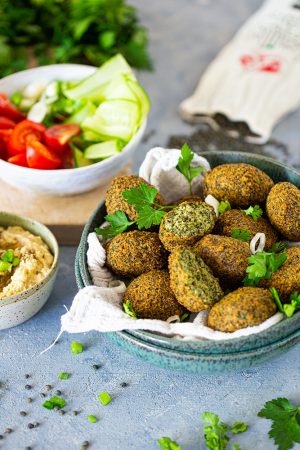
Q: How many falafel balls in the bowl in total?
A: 12